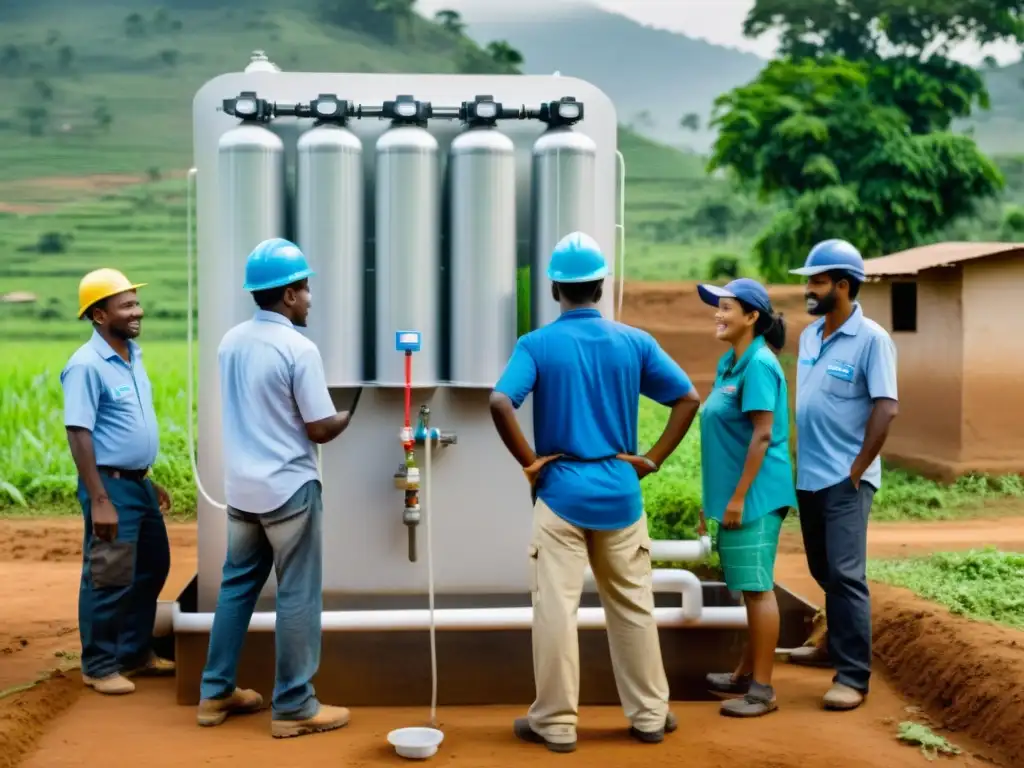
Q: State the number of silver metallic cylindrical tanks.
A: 5